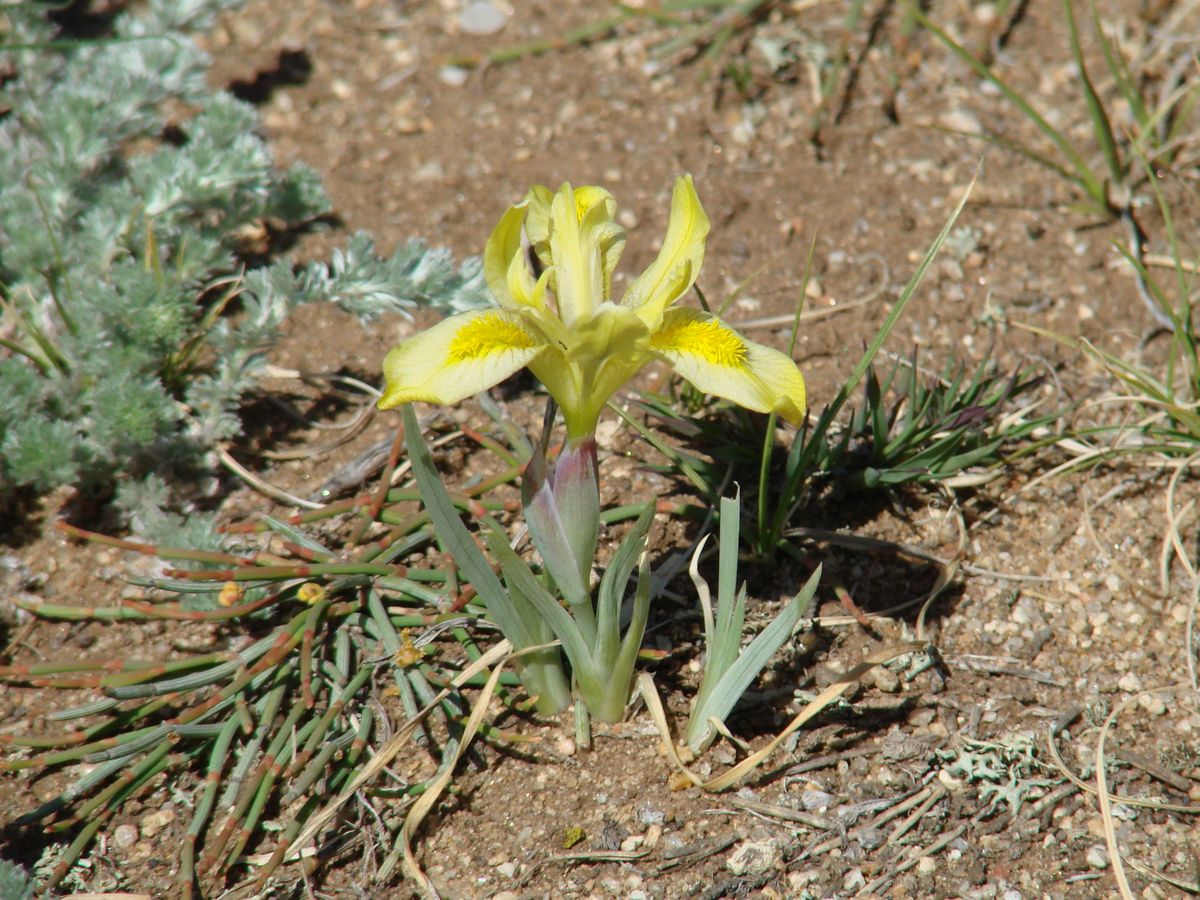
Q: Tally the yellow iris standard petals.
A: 3